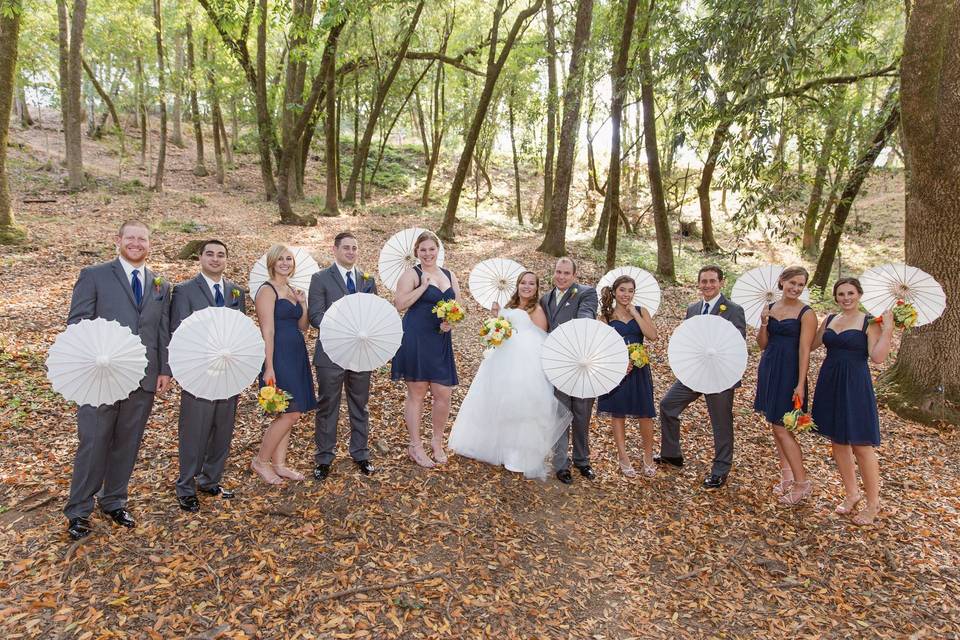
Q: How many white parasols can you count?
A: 11